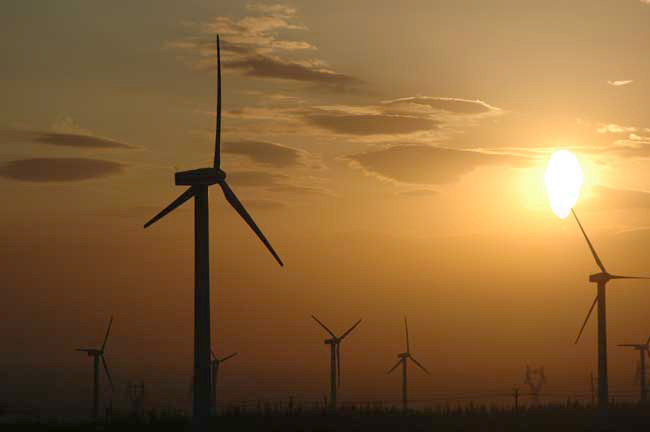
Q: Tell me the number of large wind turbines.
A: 2